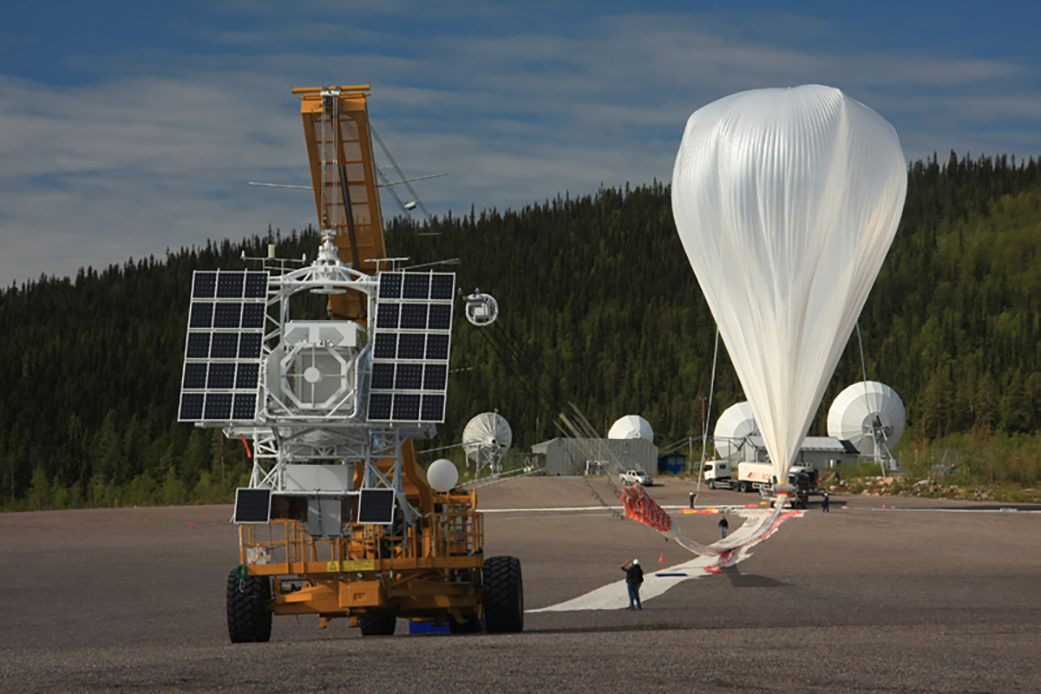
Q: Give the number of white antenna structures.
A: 4